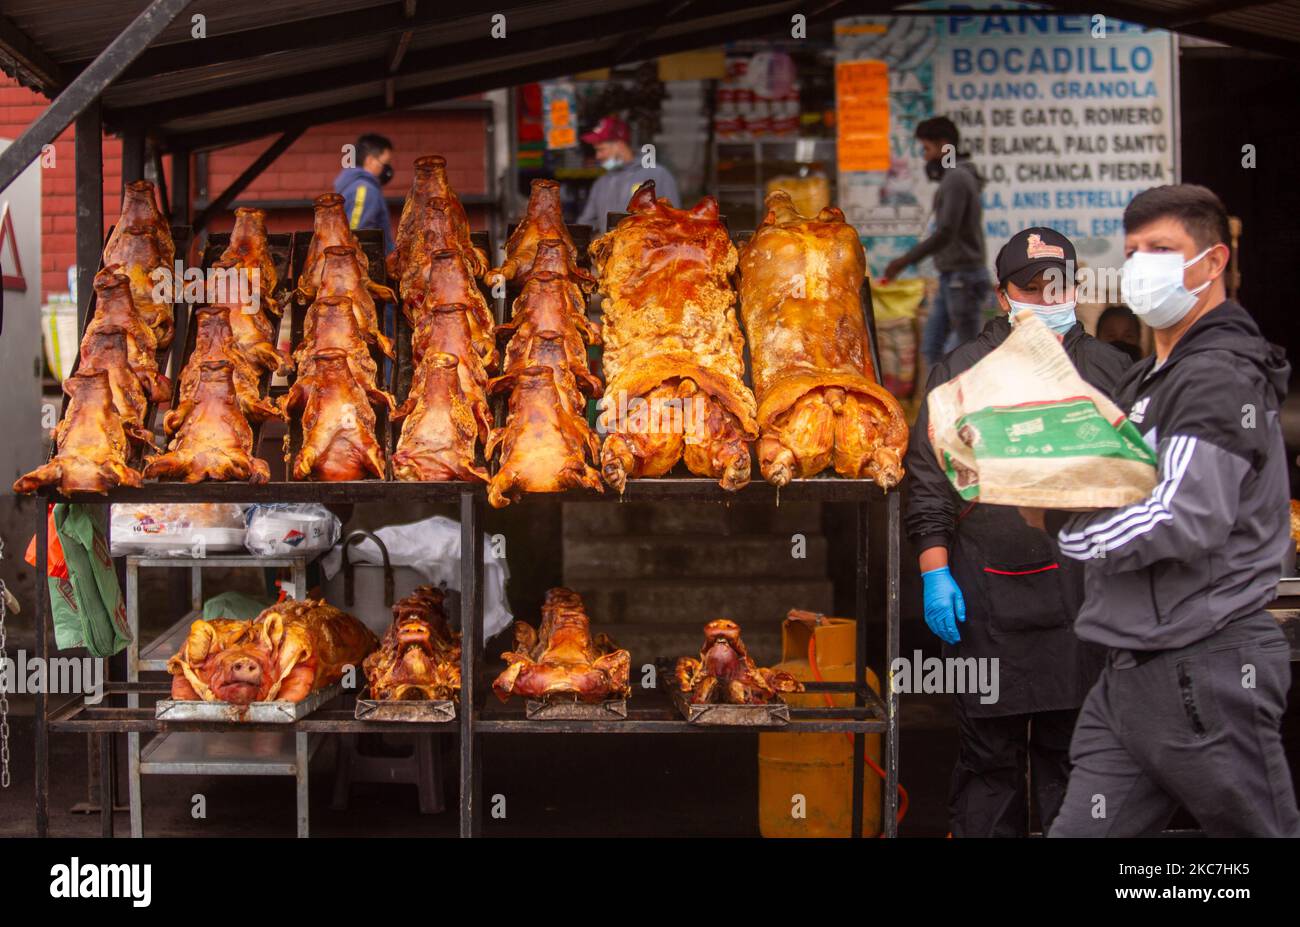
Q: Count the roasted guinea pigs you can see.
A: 0